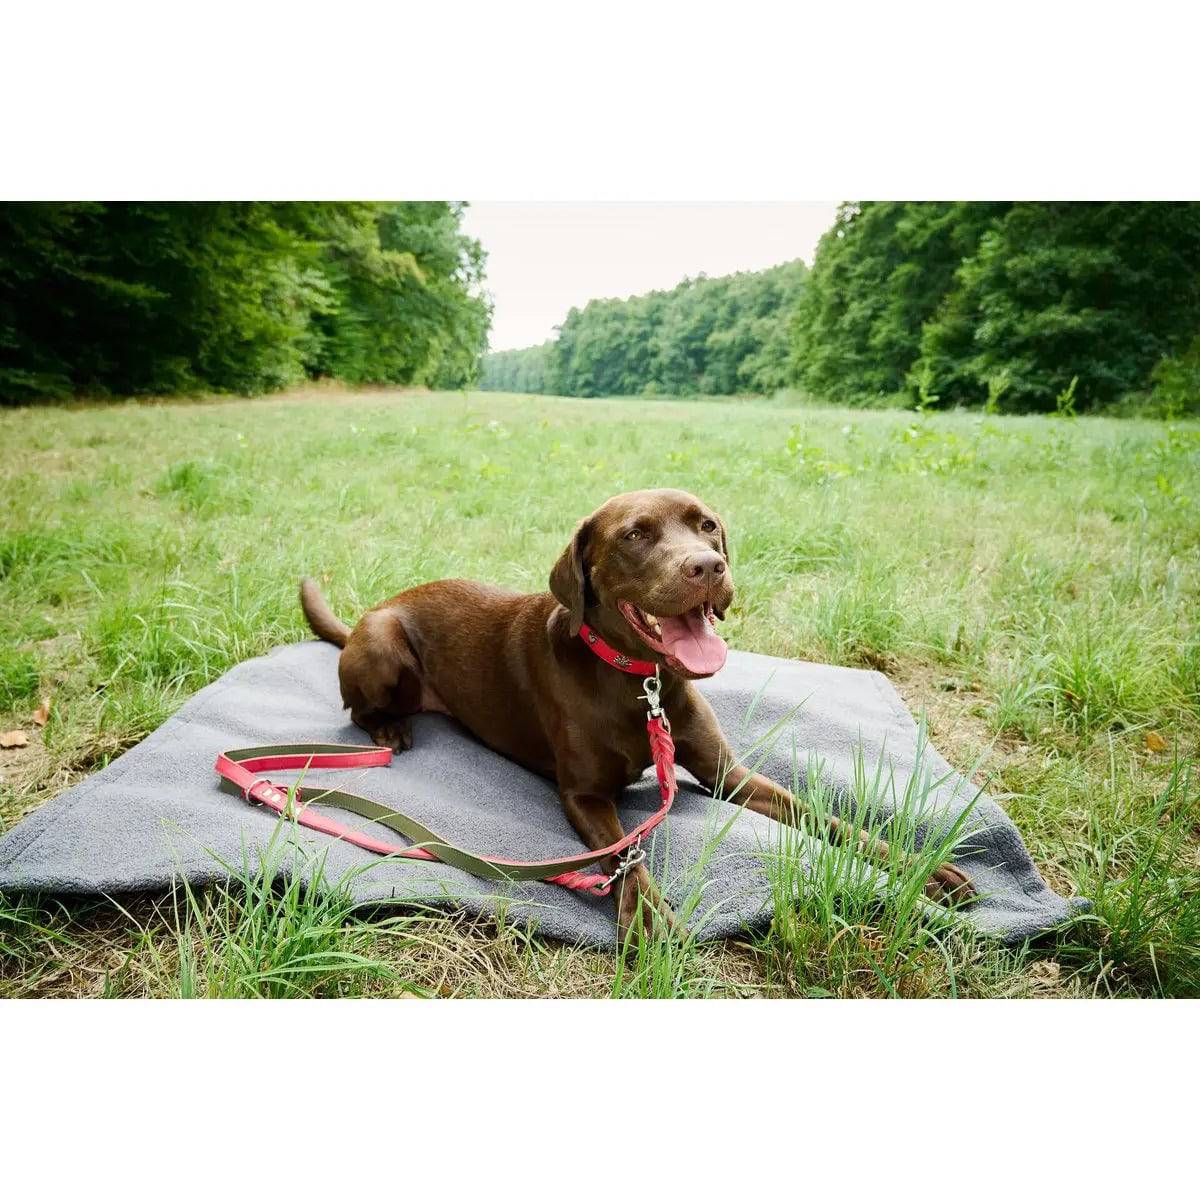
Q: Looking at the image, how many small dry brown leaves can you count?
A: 3